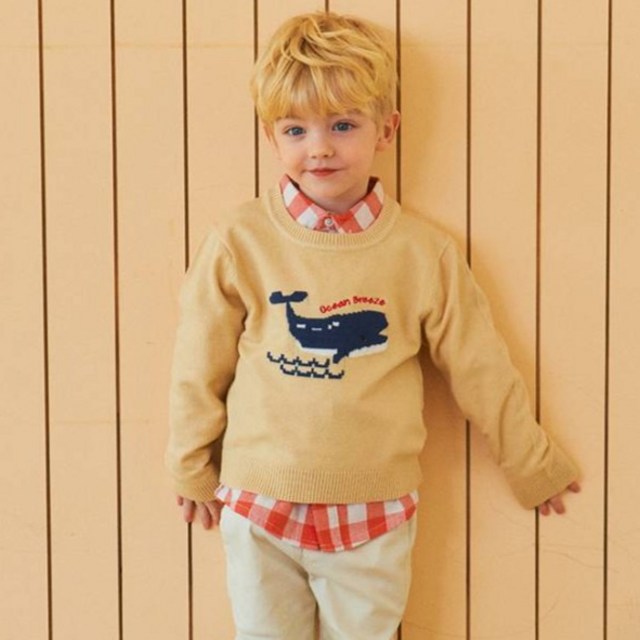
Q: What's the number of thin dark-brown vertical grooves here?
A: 9